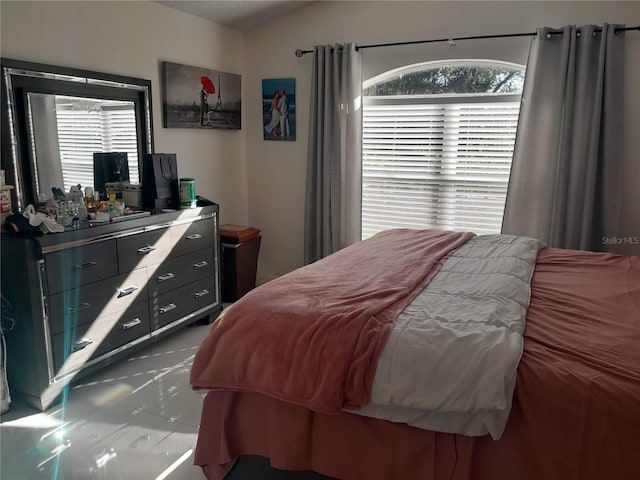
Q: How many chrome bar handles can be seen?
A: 11